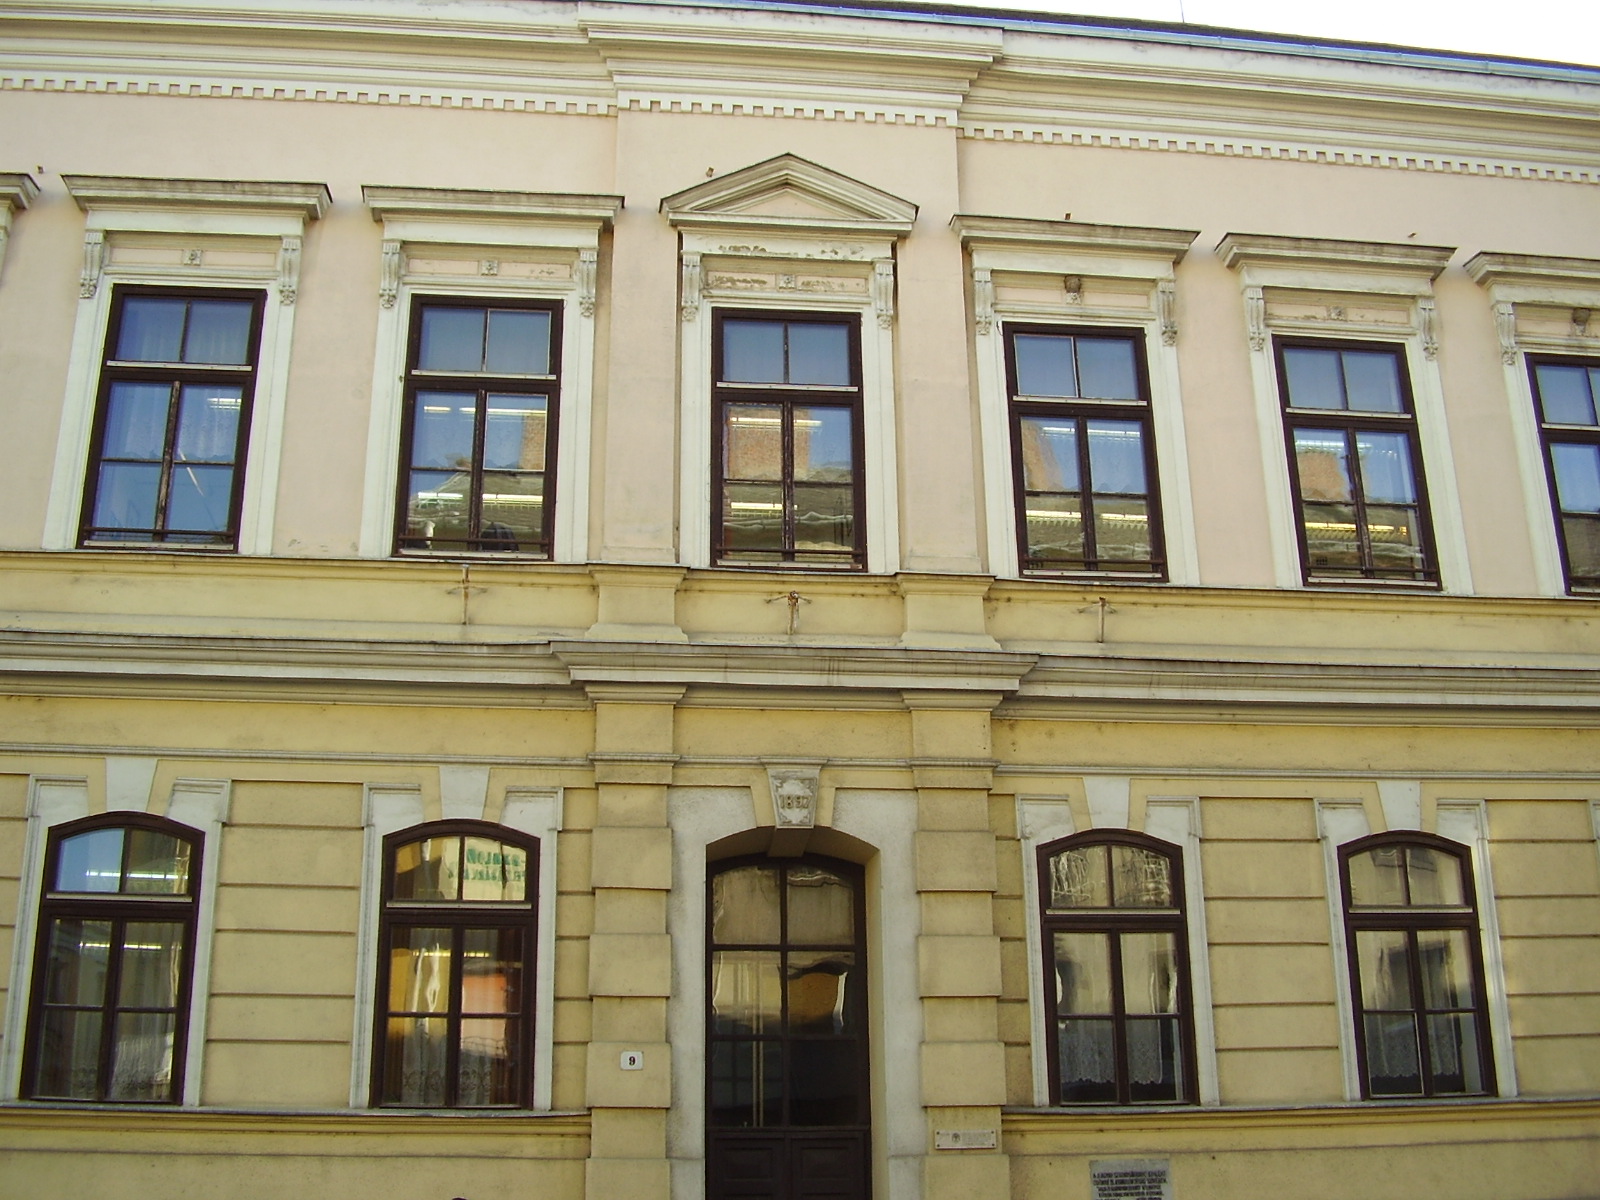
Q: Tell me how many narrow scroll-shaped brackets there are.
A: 11